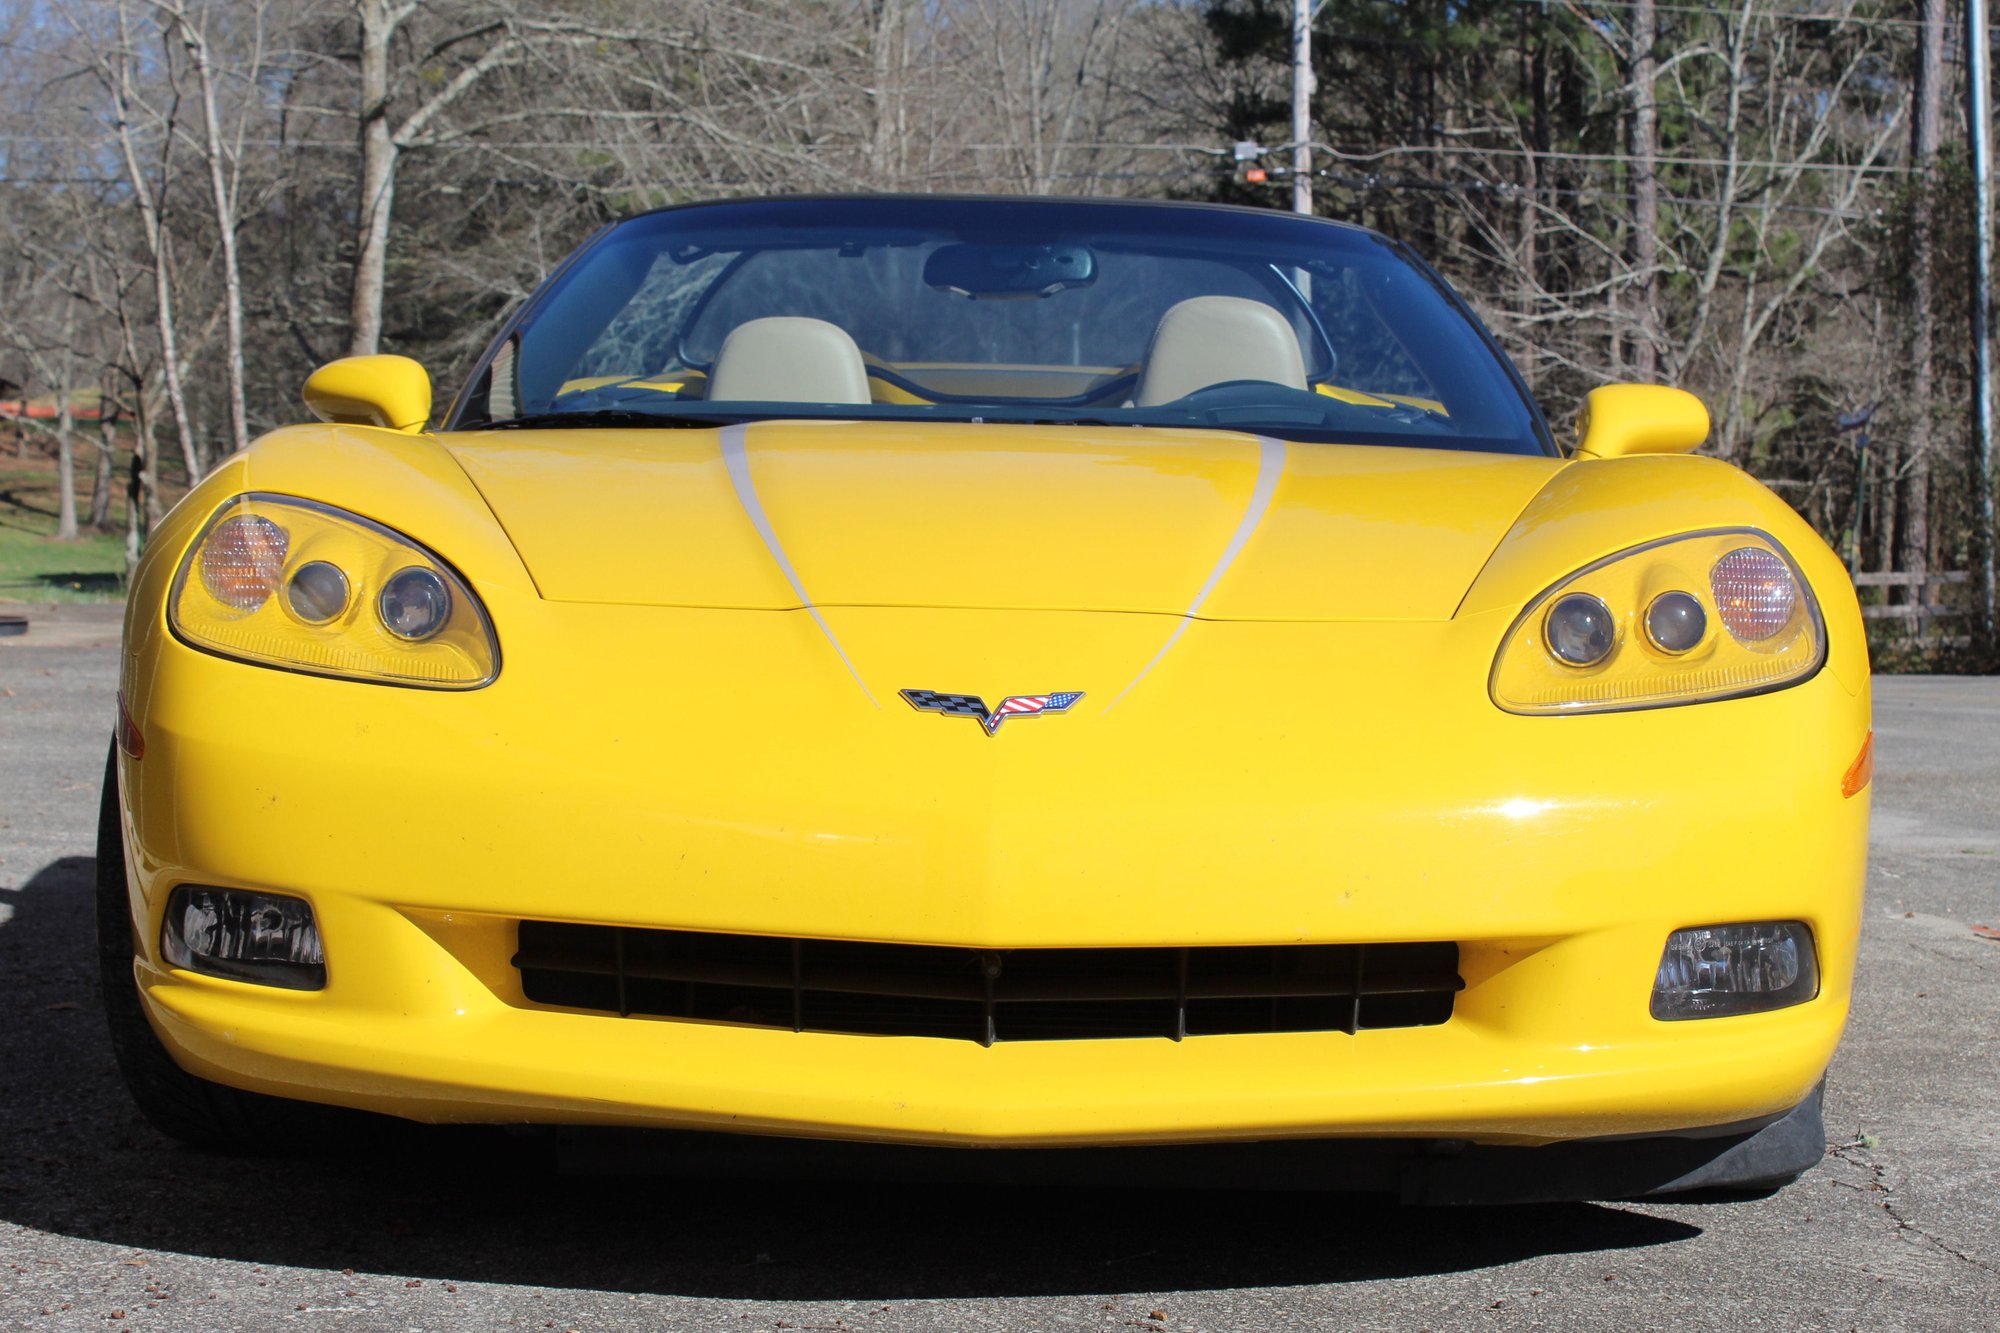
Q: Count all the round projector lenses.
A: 4